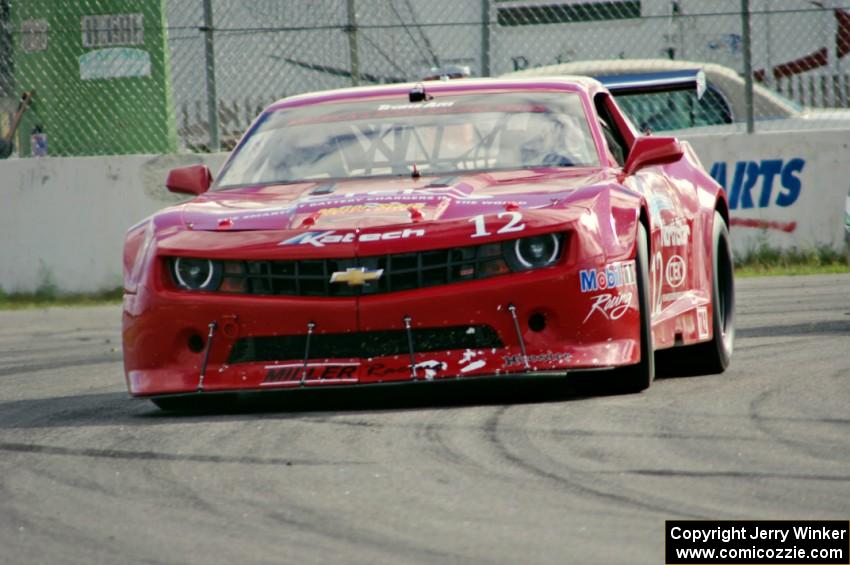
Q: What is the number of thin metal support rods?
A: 4